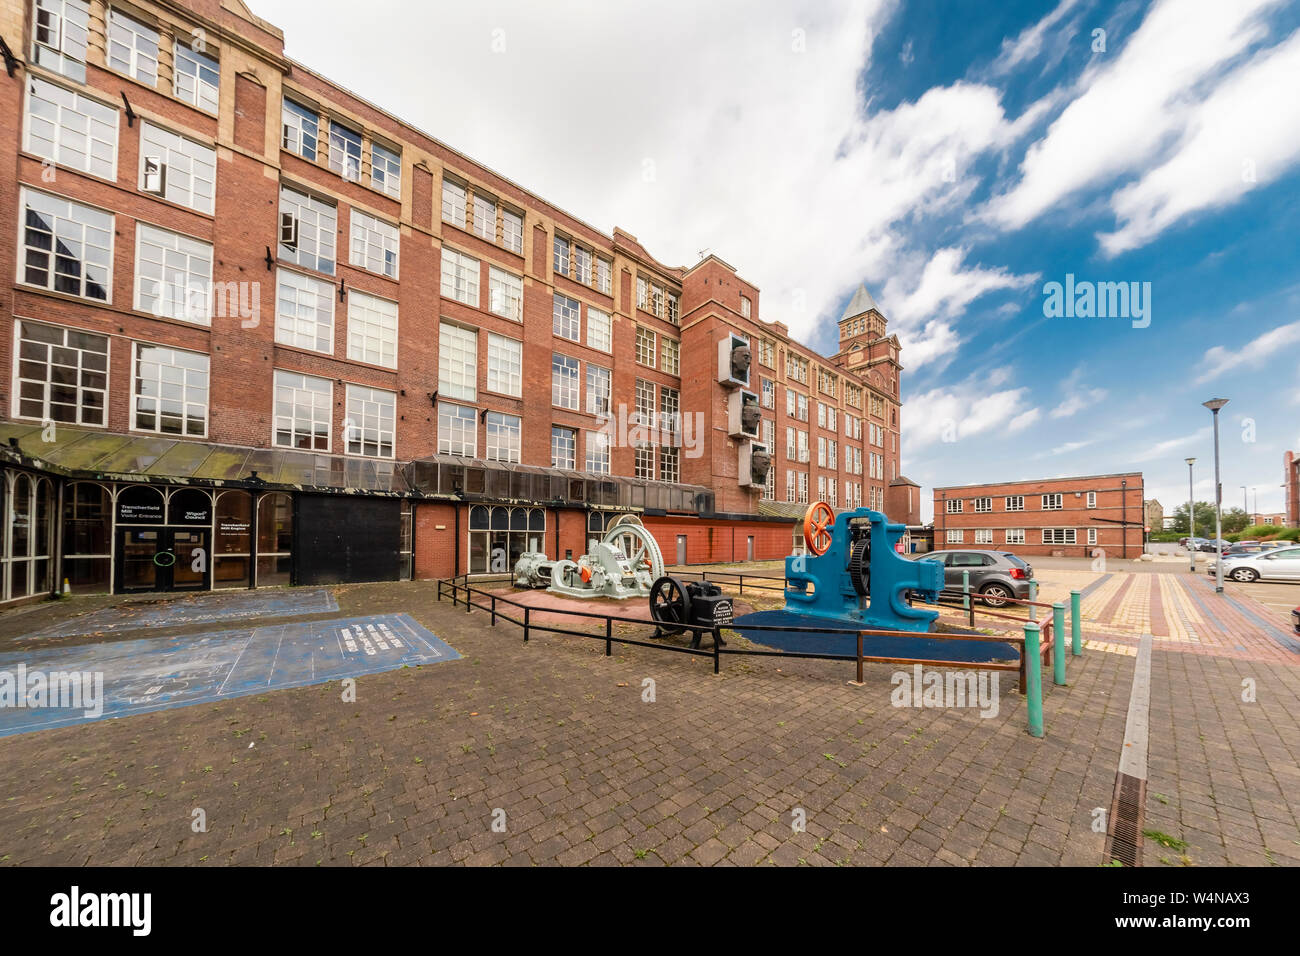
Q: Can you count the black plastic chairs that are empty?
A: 0